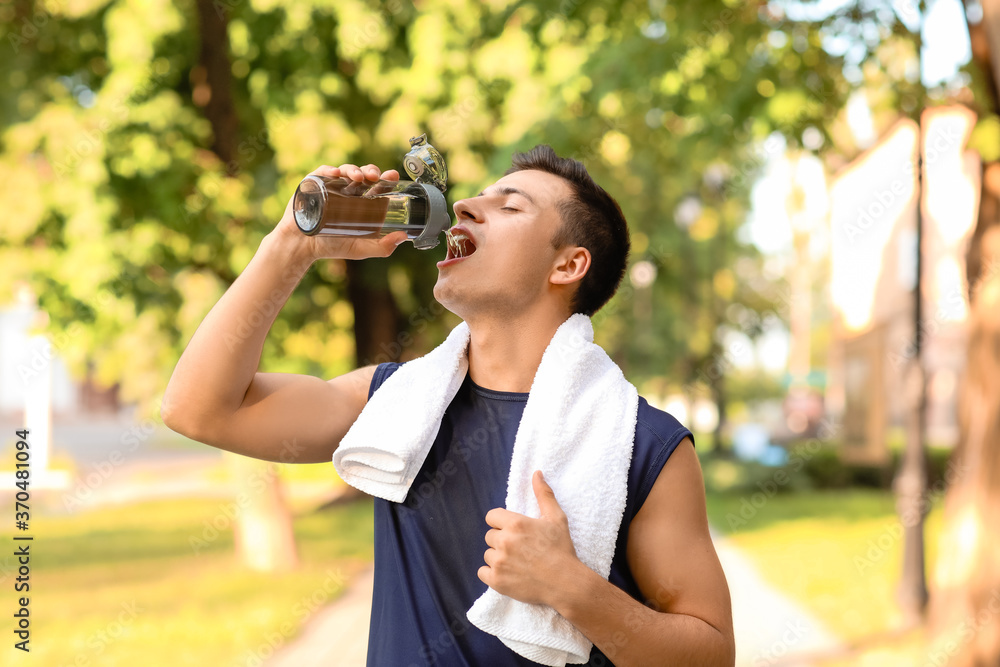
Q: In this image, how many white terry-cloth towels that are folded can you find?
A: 1